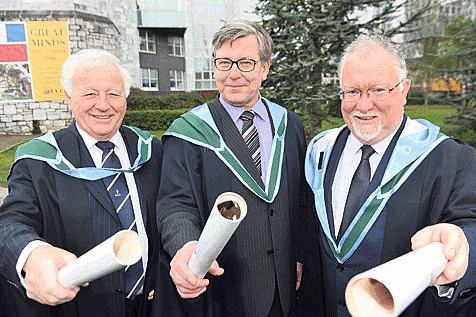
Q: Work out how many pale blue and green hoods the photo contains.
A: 3